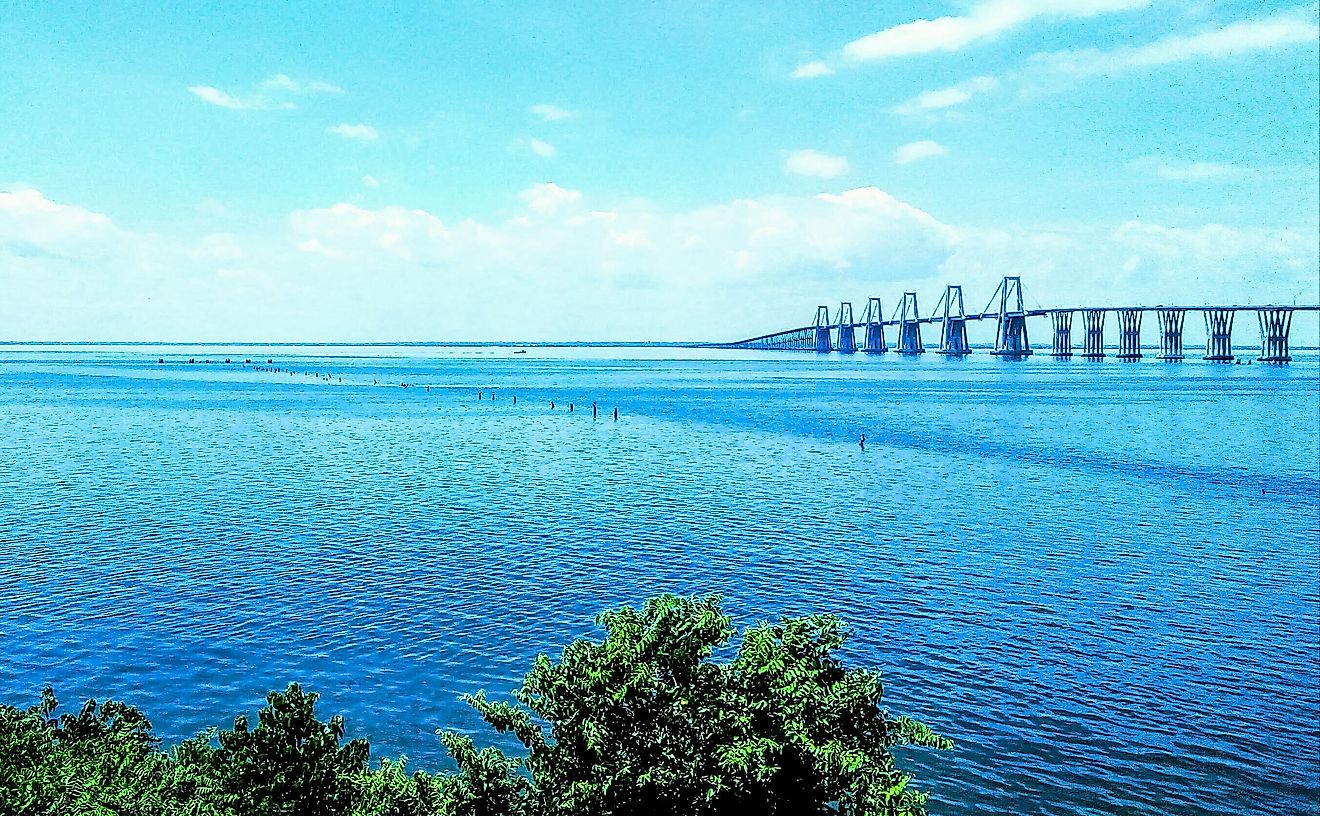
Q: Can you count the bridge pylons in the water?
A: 12